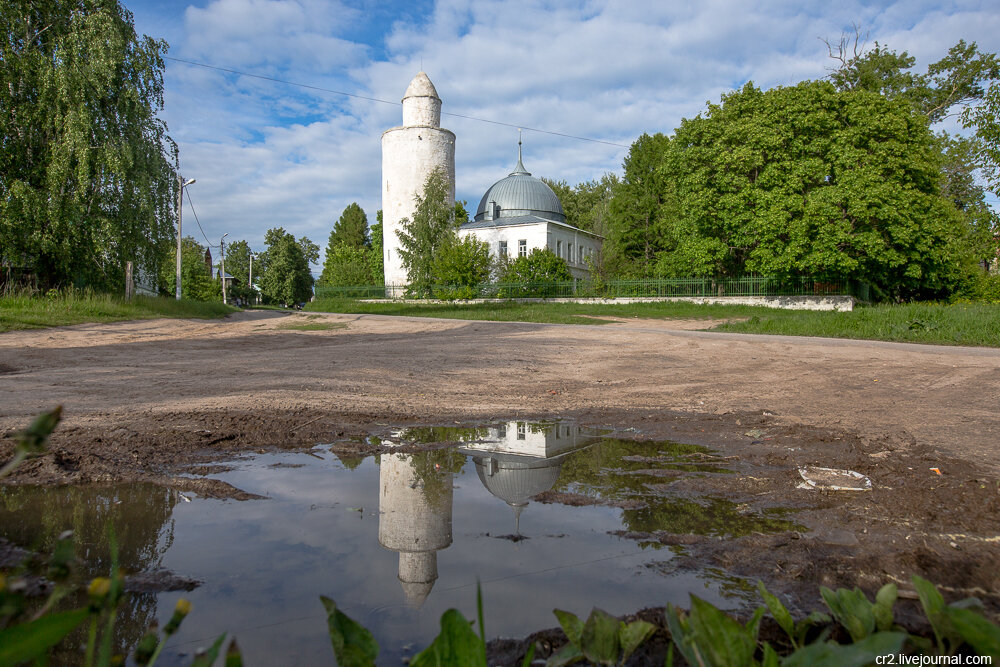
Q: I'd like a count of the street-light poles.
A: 3